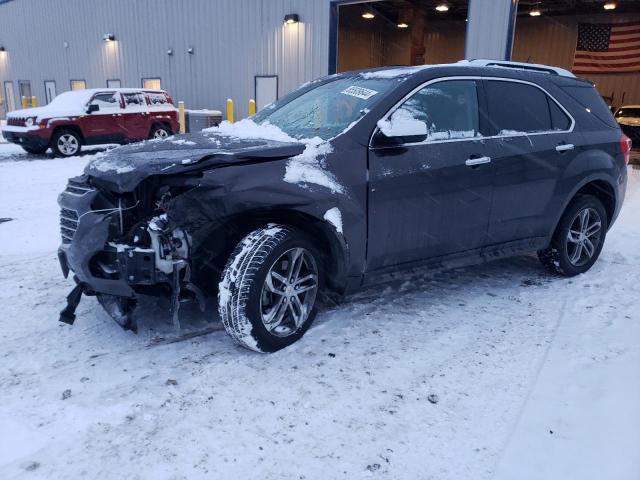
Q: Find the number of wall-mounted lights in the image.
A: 3